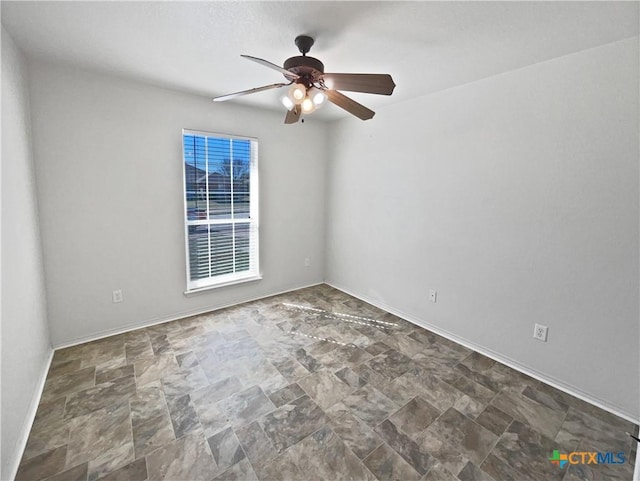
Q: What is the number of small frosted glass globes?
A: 4